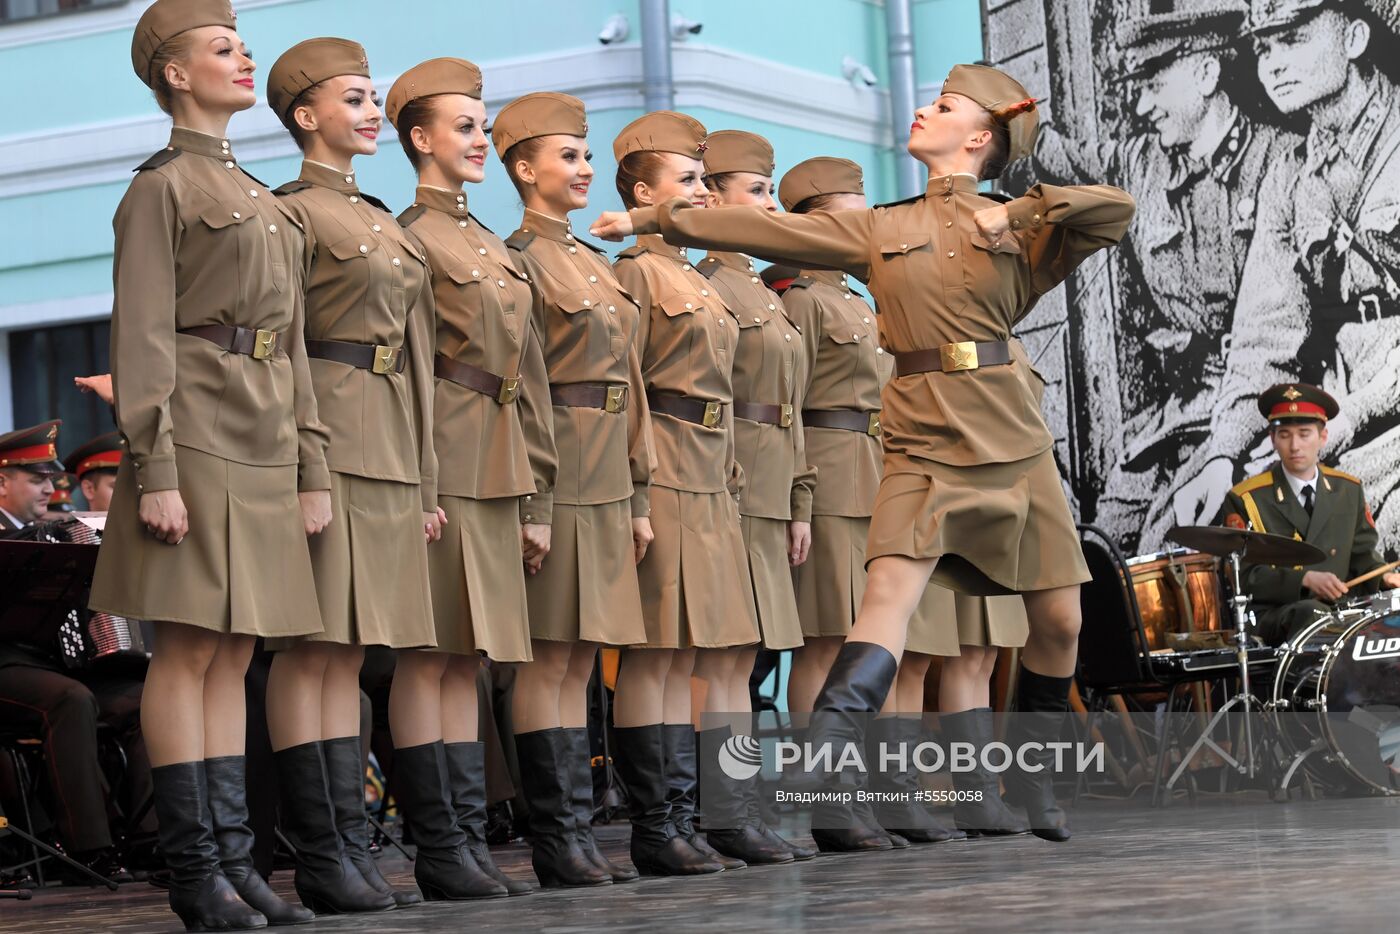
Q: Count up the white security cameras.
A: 3